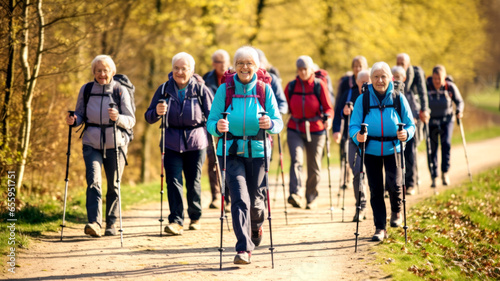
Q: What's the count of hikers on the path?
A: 12